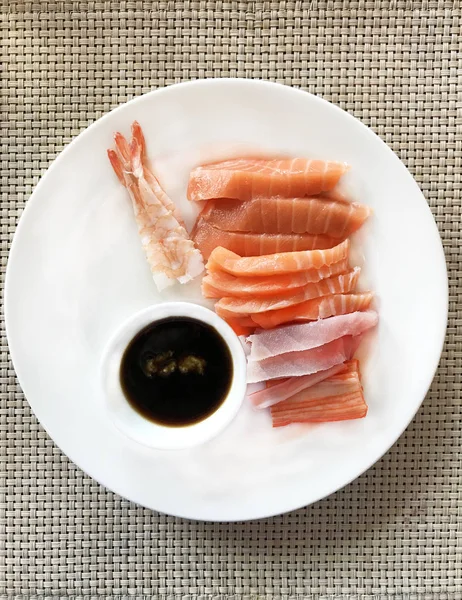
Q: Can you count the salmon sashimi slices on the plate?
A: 7